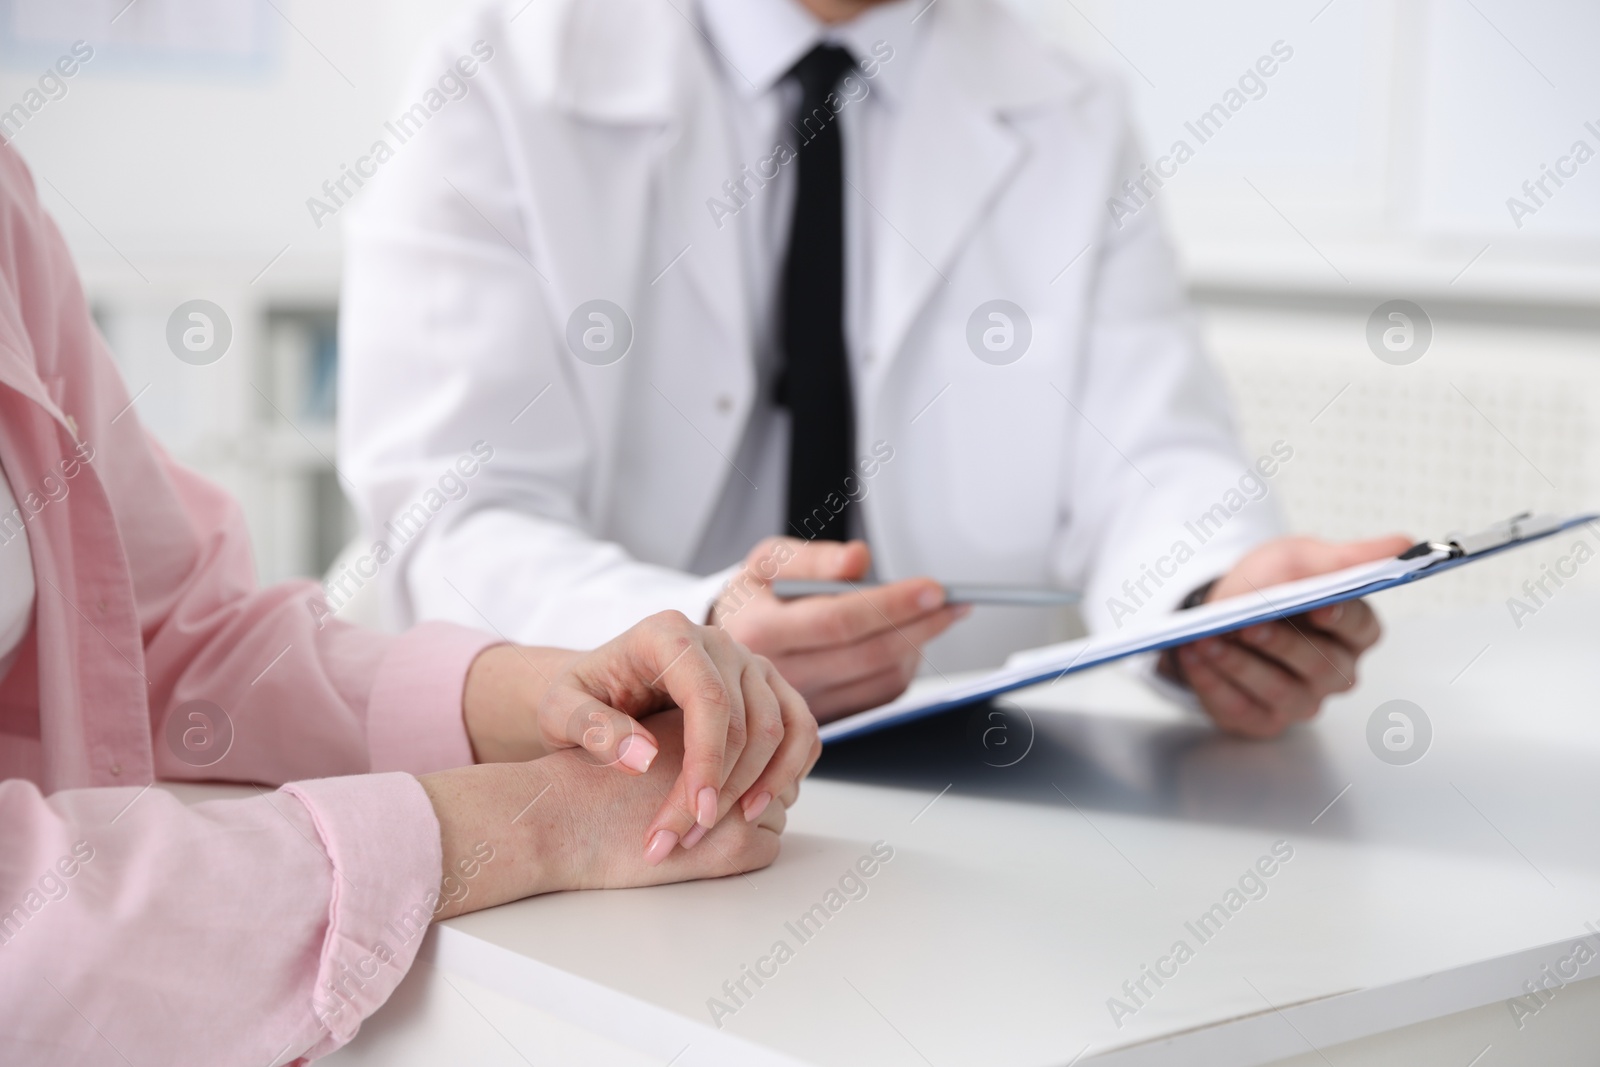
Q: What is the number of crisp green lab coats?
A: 0